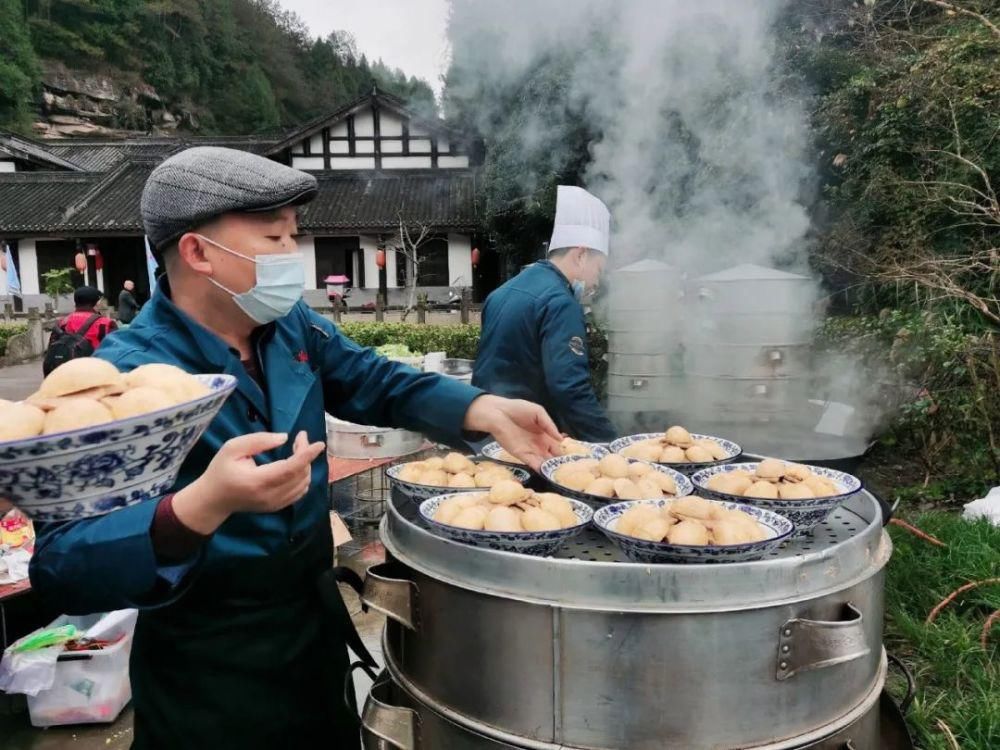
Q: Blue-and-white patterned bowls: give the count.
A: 8